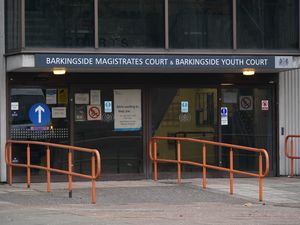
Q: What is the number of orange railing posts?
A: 11